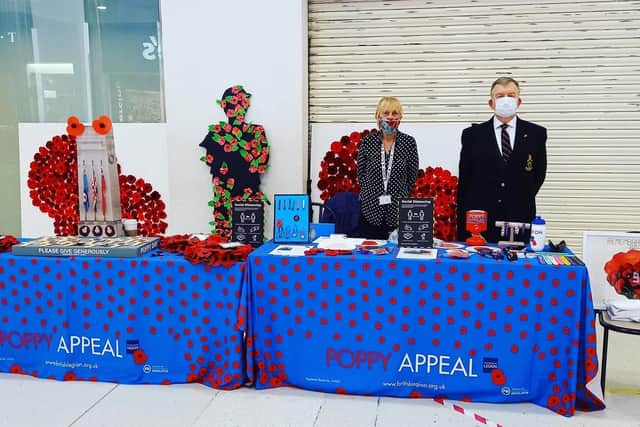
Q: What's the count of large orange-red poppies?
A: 2